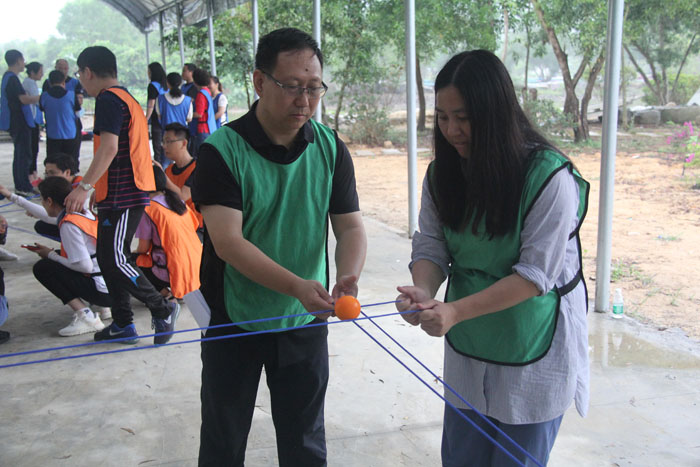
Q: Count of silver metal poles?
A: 8